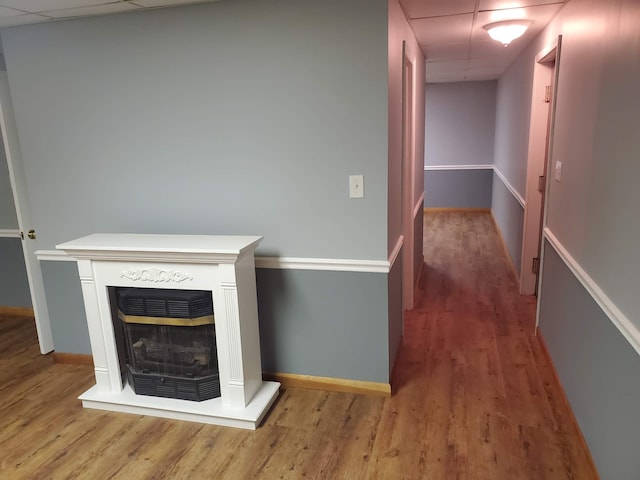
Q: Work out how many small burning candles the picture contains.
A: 0